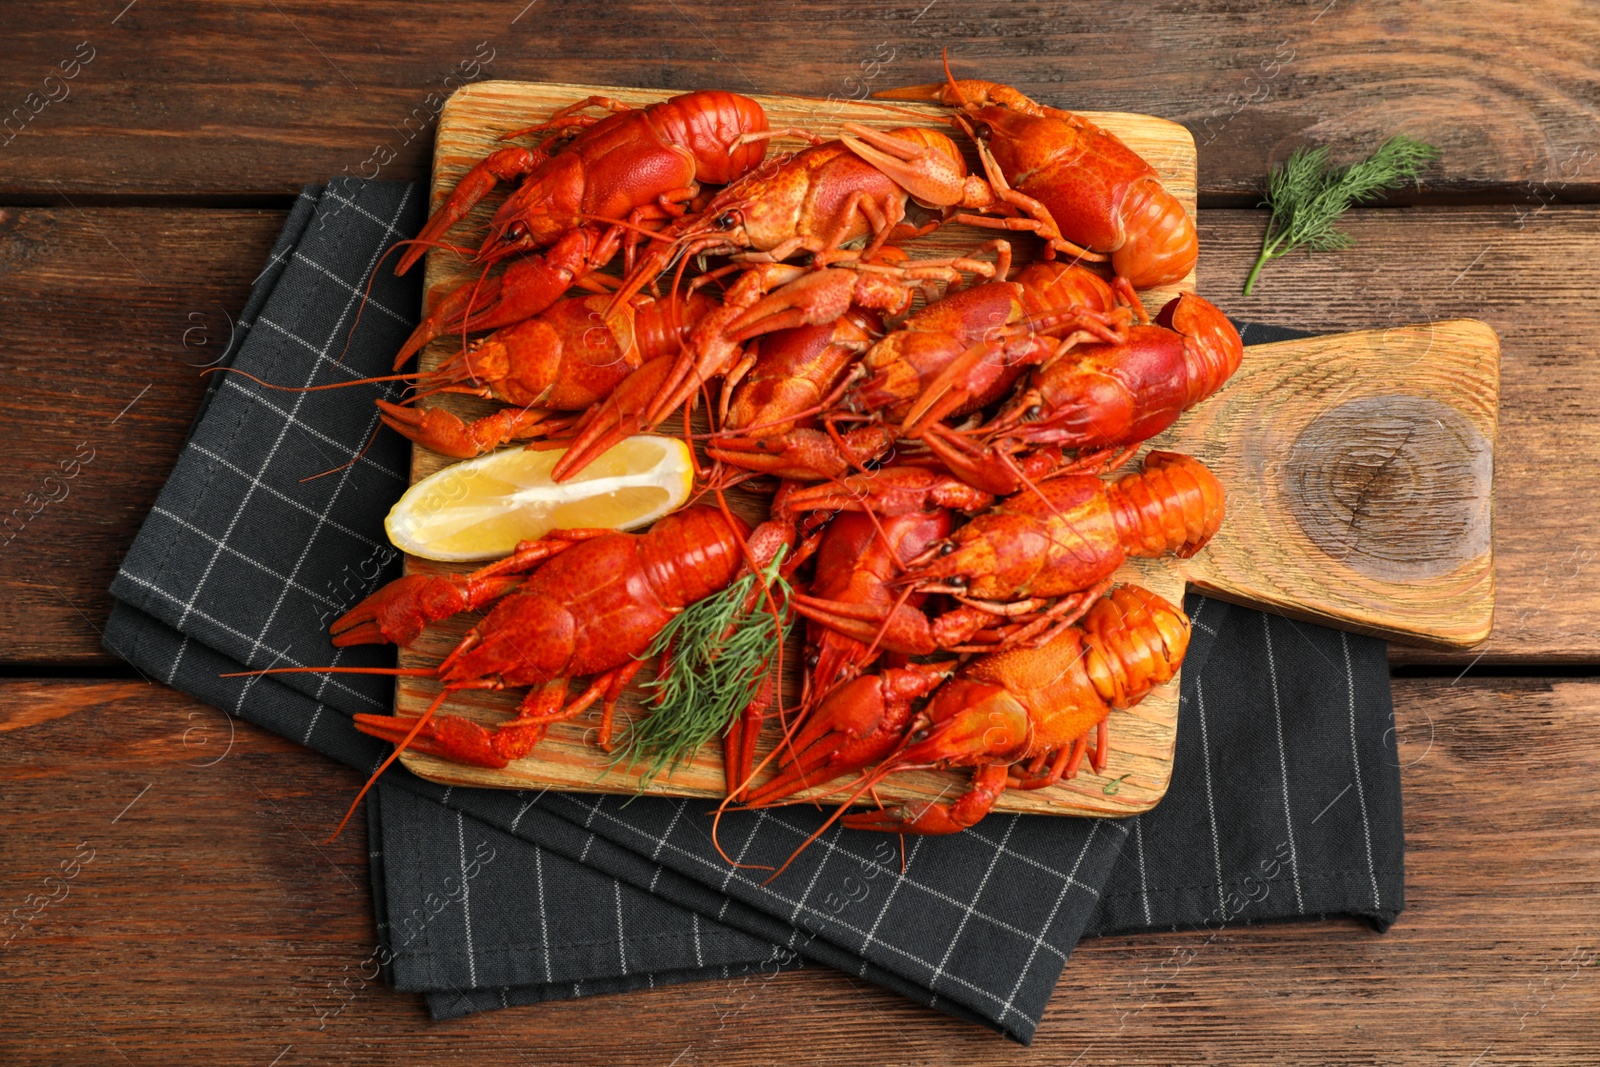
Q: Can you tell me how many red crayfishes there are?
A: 11